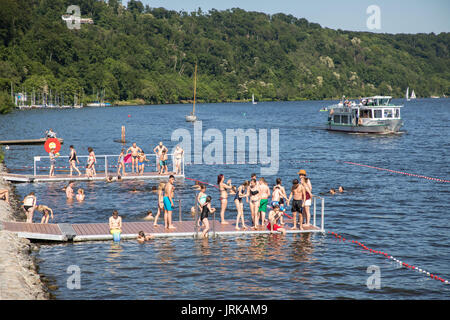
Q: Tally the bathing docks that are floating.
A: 2